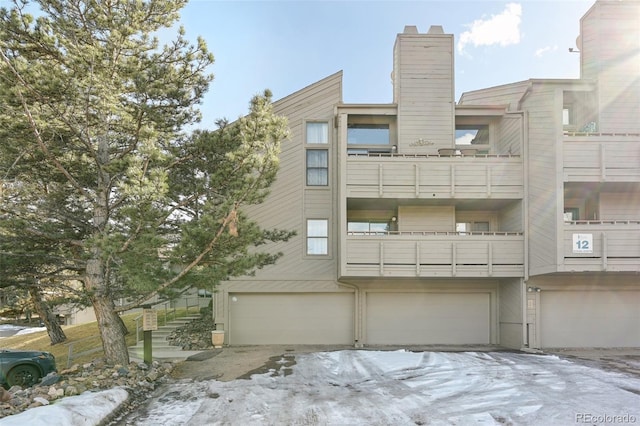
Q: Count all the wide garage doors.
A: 3